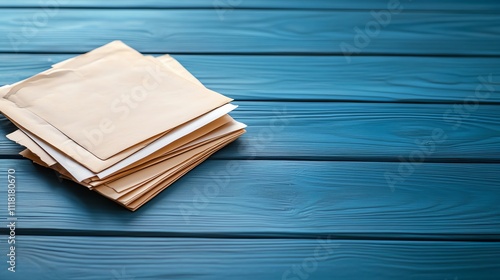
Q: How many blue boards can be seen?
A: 6